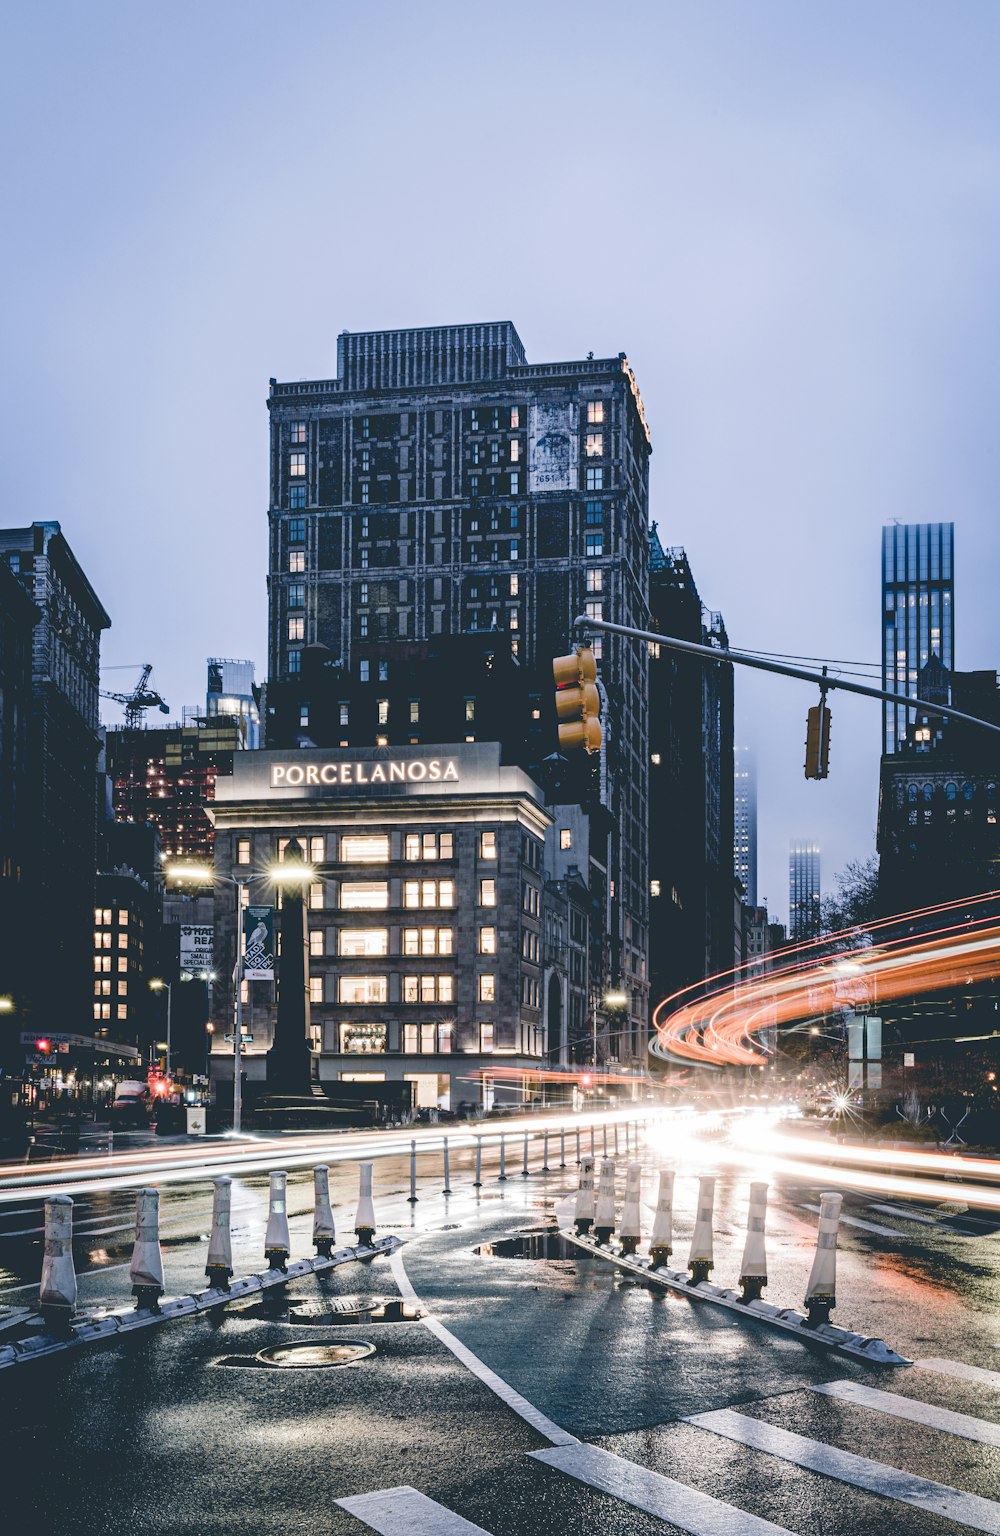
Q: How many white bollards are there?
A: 13